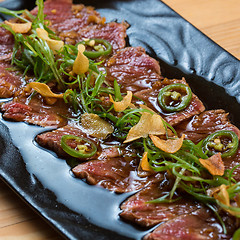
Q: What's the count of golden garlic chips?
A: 11